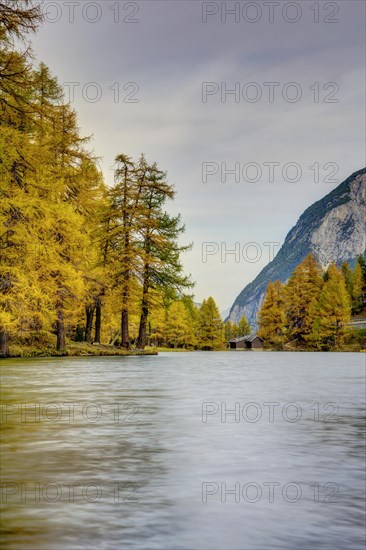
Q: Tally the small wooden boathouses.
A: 2